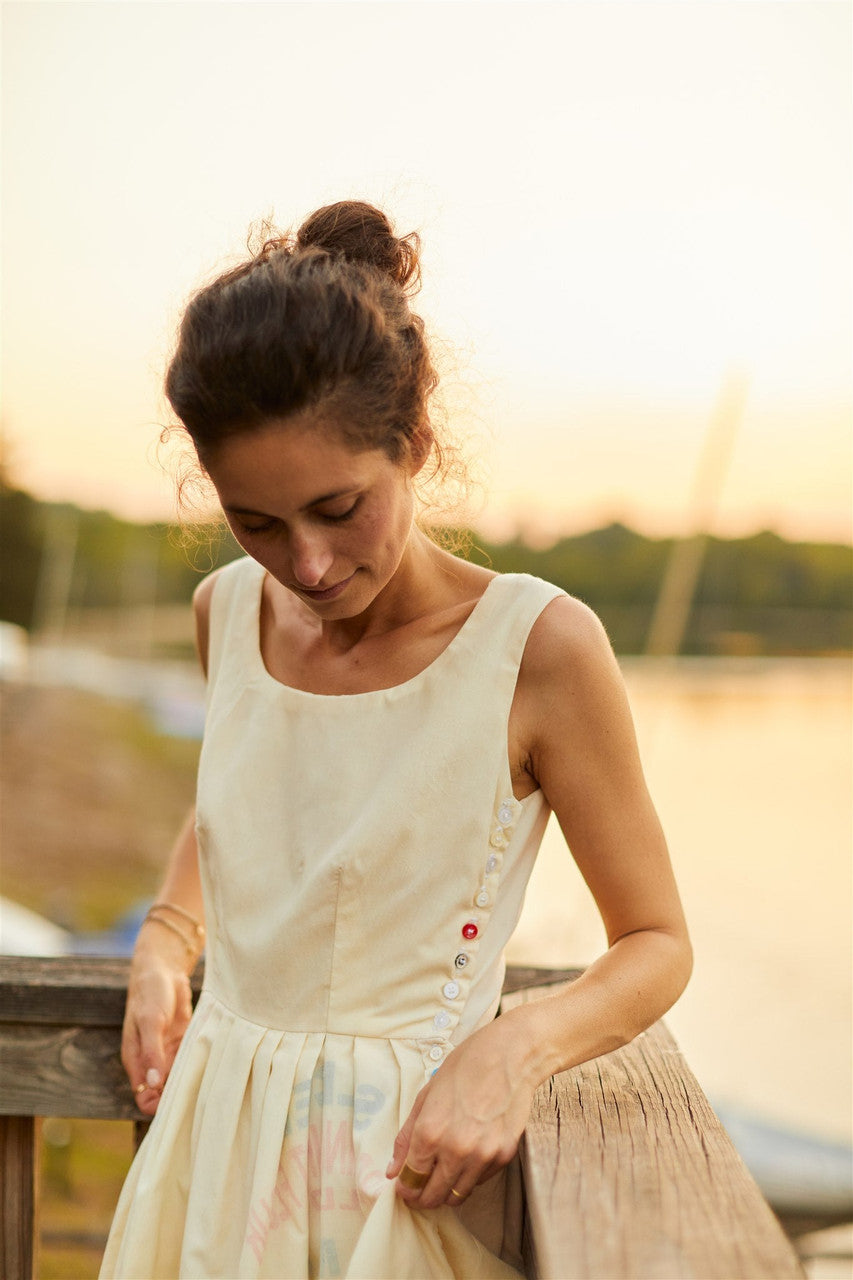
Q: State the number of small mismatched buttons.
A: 10